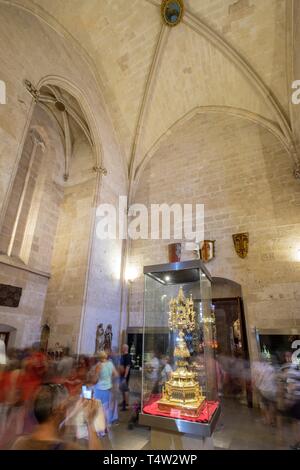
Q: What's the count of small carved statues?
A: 2